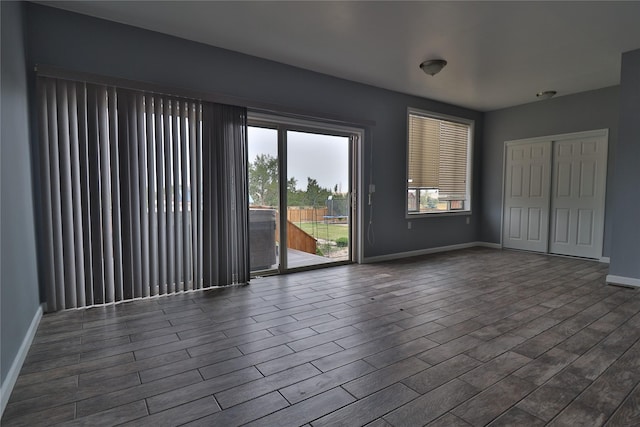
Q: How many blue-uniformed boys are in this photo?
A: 0